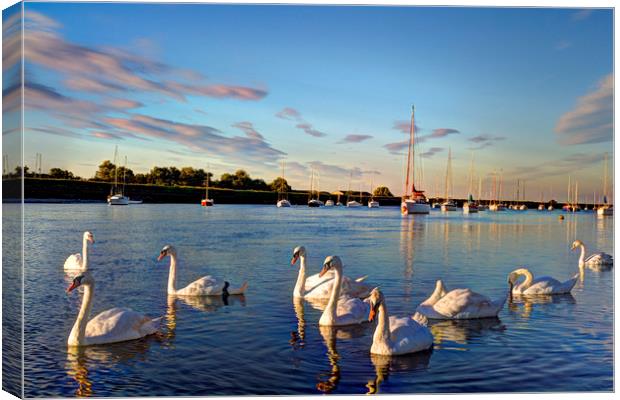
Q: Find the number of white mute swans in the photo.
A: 9